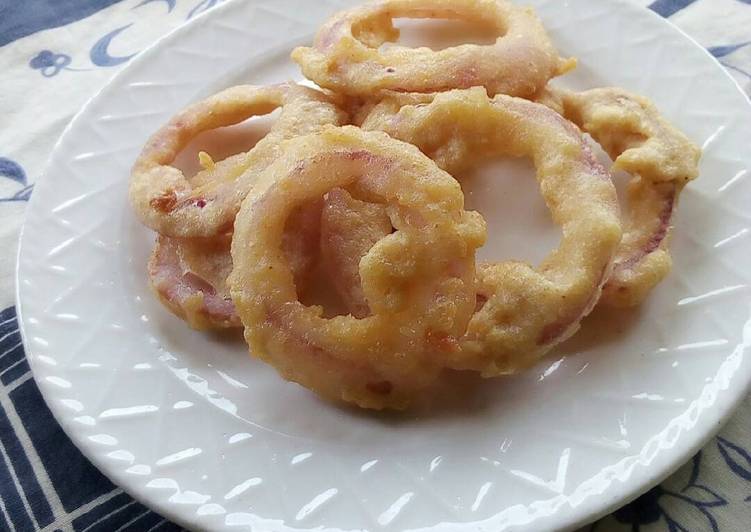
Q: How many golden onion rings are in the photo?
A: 6